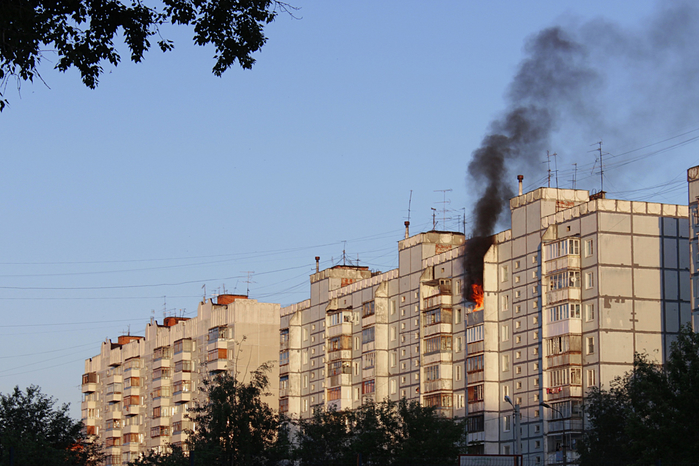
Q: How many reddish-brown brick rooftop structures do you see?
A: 3